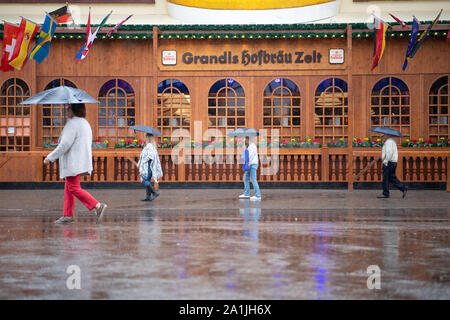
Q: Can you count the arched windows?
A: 9